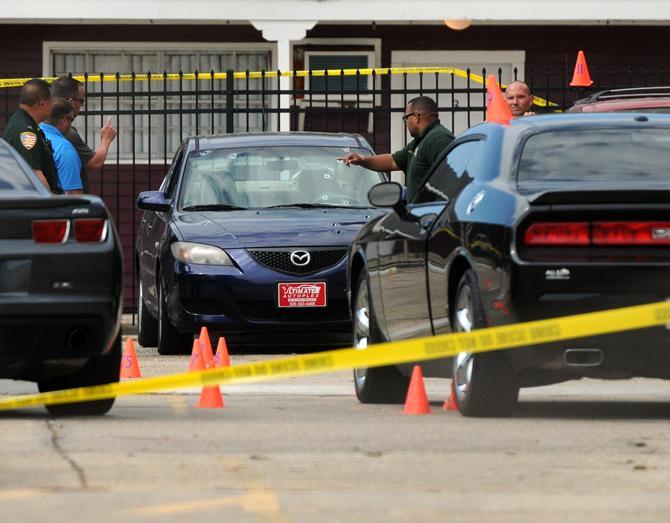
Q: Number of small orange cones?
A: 9